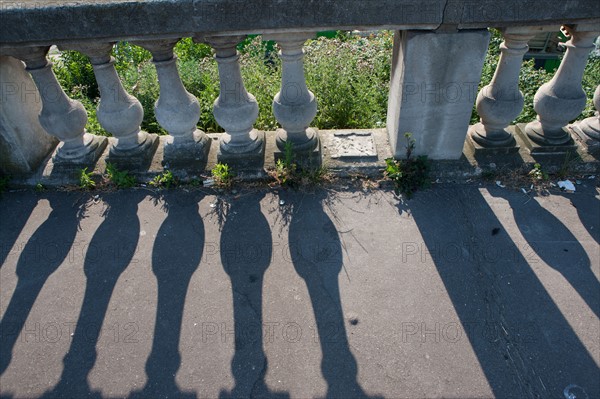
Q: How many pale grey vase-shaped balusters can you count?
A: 8